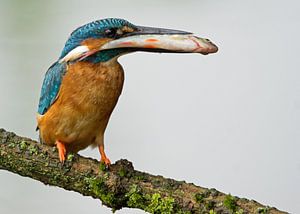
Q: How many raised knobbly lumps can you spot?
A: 1